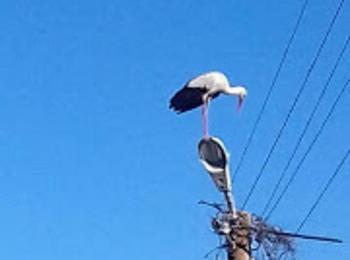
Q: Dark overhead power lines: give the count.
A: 5